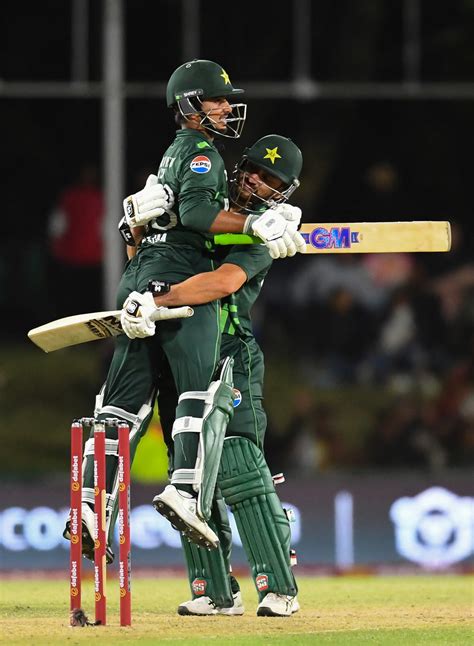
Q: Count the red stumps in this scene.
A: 3